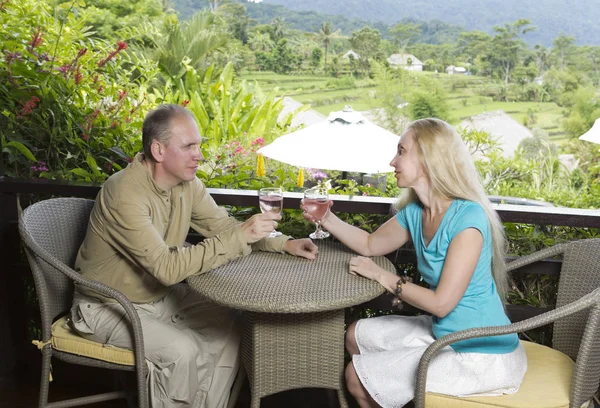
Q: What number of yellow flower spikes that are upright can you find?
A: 2